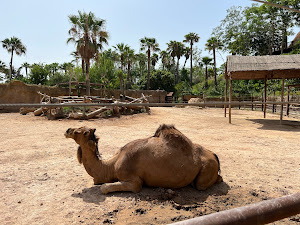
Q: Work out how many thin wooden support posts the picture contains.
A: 4